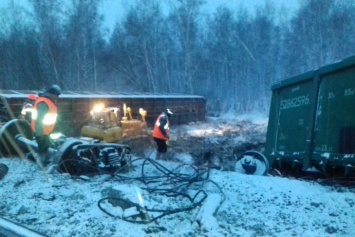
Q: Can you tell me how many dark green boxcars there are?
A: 1